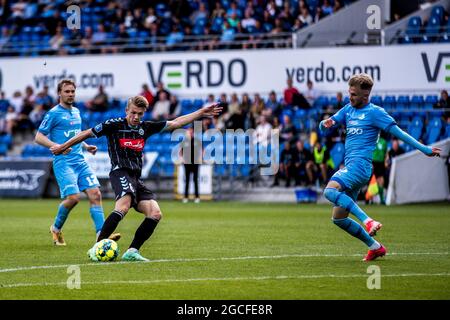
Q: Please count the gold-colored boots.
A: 2